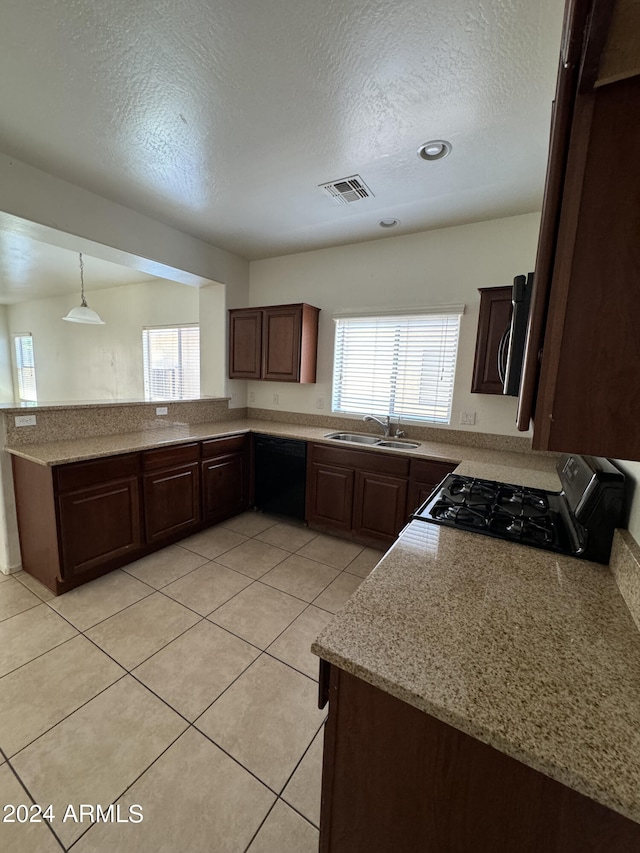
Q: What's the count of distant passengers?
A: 0